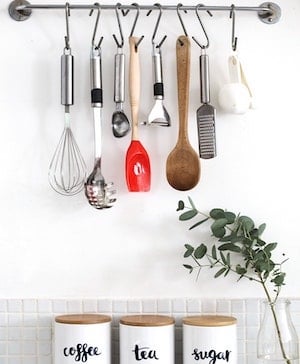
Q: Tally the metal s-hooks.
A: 8